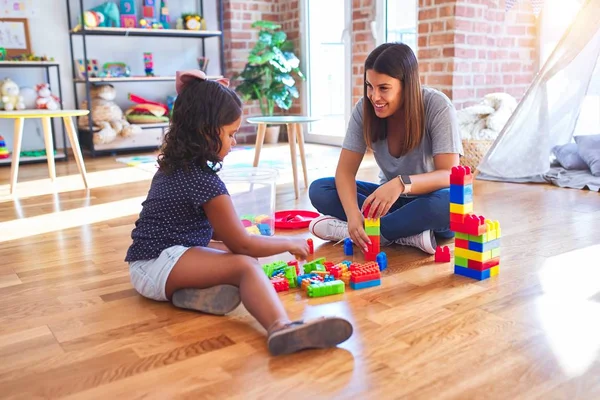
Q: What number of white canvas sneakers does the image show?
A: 2